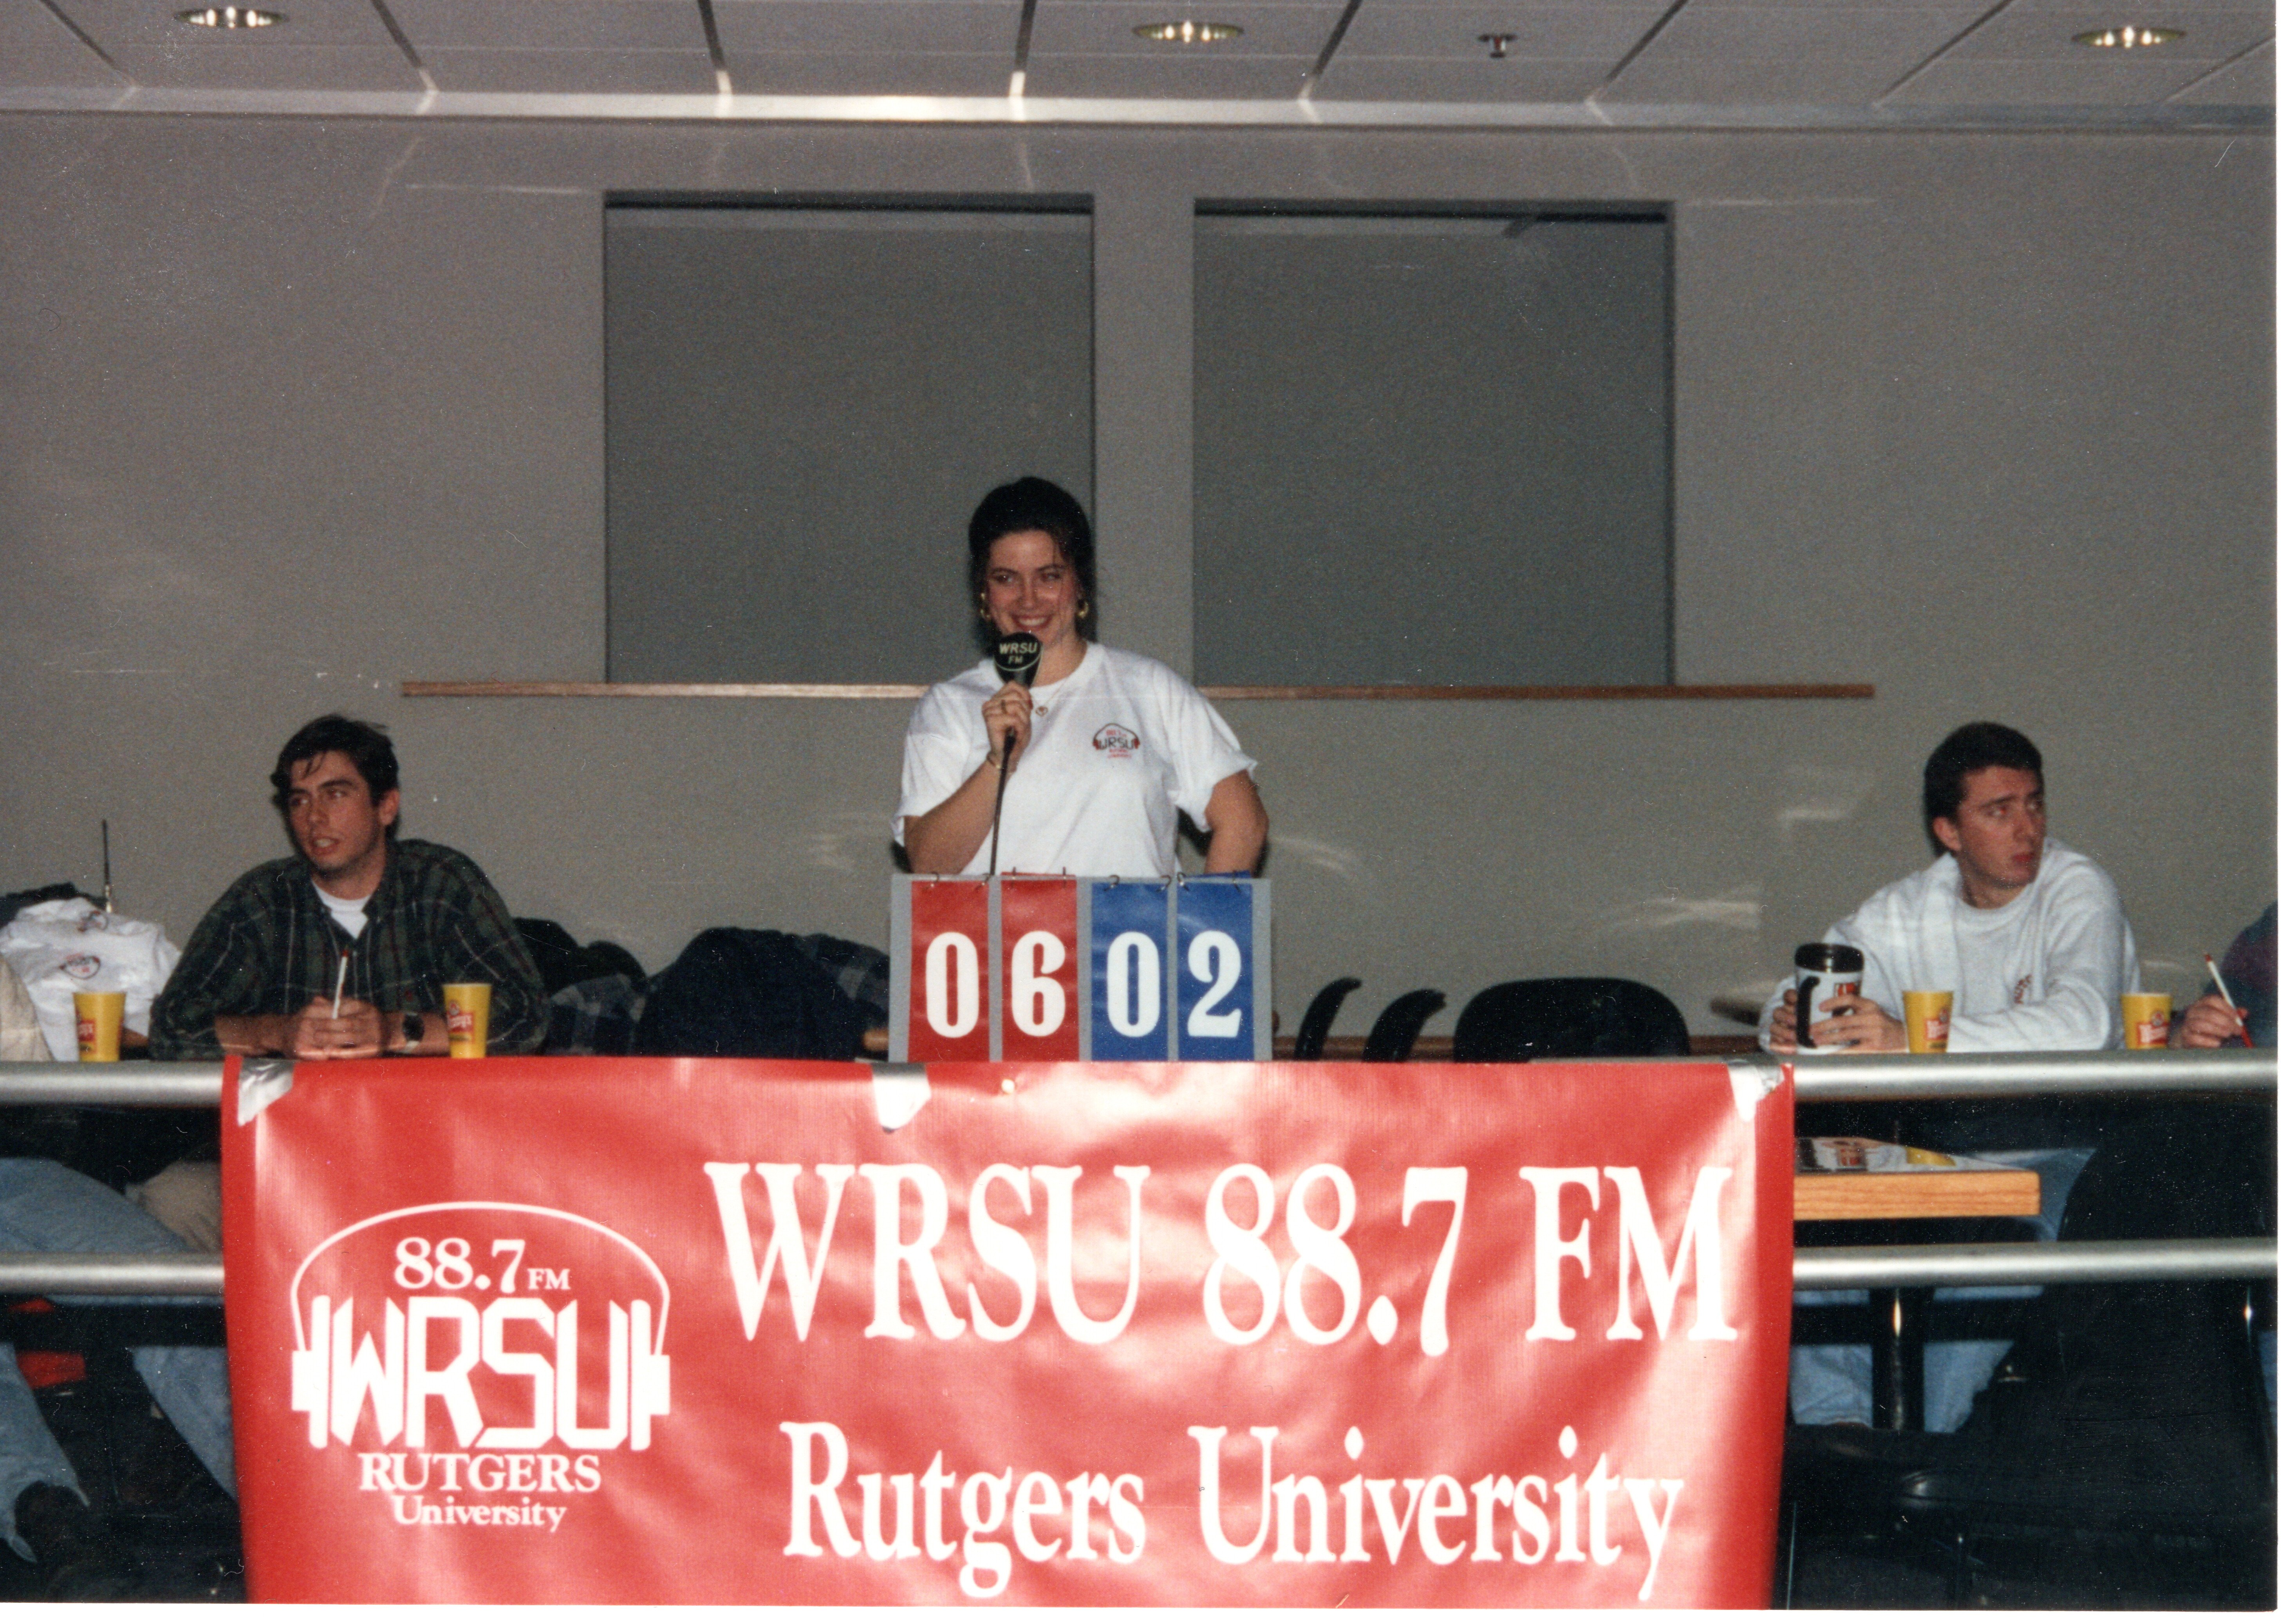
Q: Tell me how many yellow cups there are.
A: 4